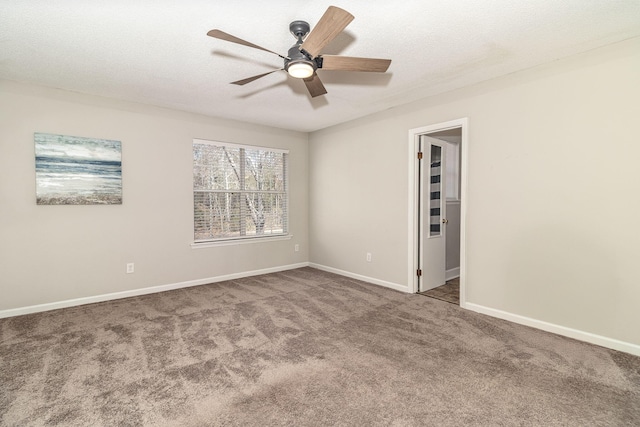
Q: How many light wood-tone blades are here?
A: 5